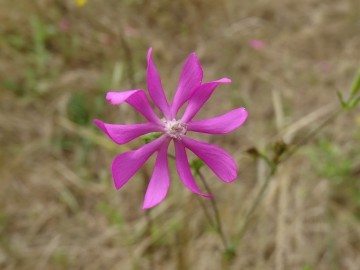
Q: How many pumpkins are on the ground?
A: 0